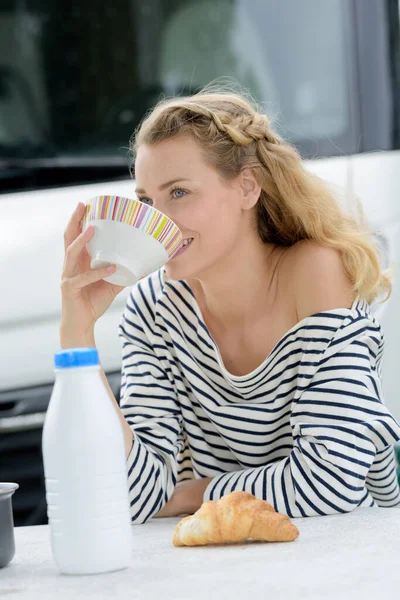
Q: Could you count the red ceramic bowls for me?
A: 0